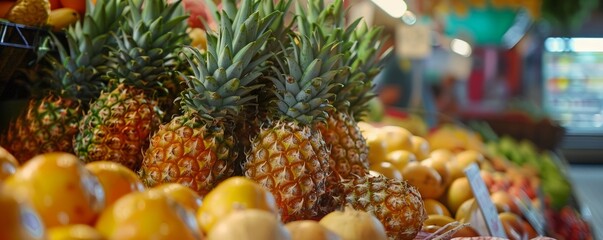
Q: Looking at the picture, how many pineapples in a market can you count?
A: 6